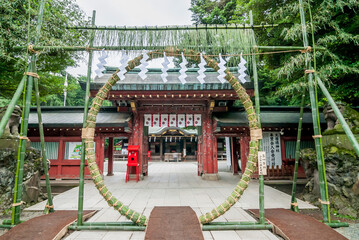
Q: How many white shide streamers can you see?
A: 8